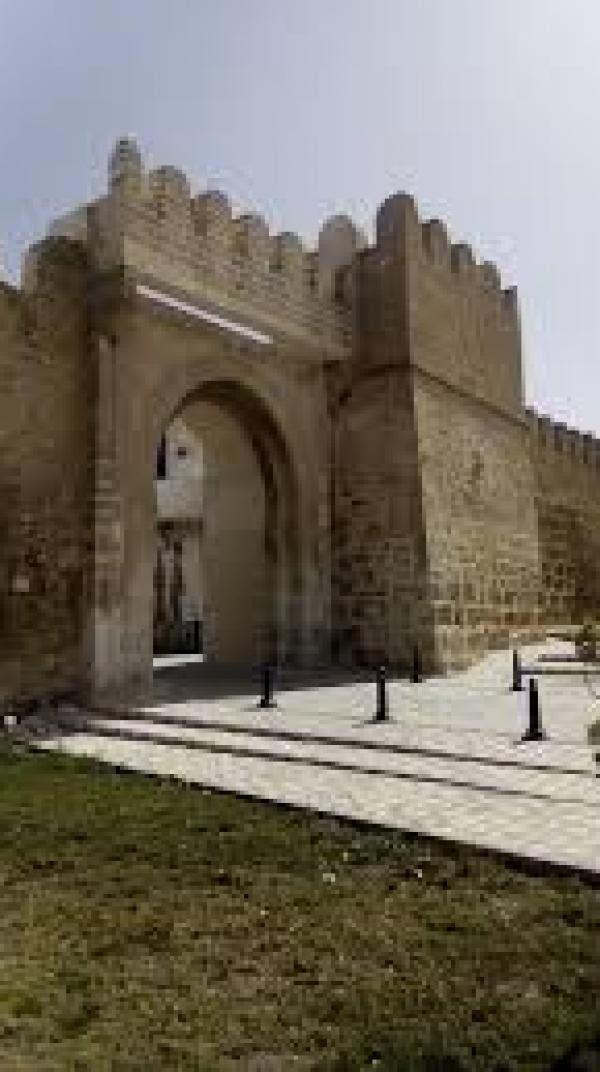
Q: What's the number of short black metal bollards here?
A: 5